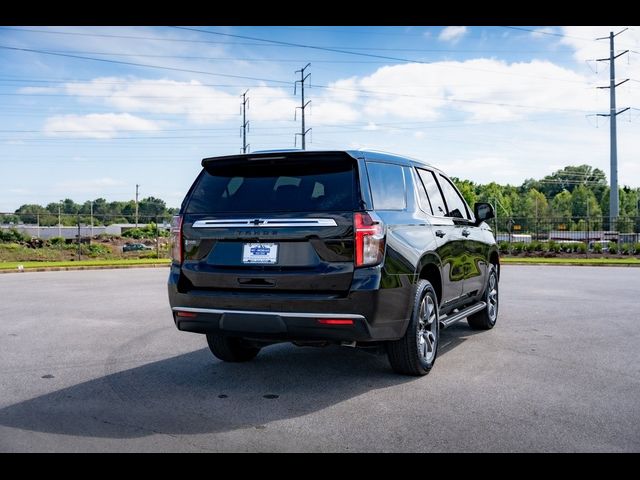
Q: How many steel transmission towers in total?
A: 3